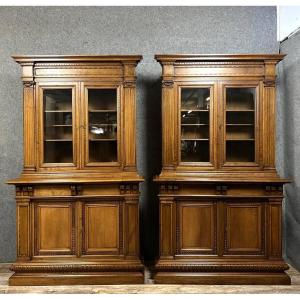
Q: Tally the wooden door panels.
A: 4